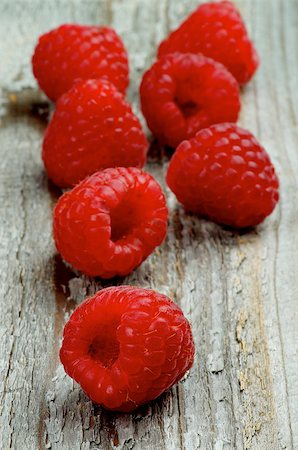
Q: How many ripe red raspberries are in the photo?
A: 7